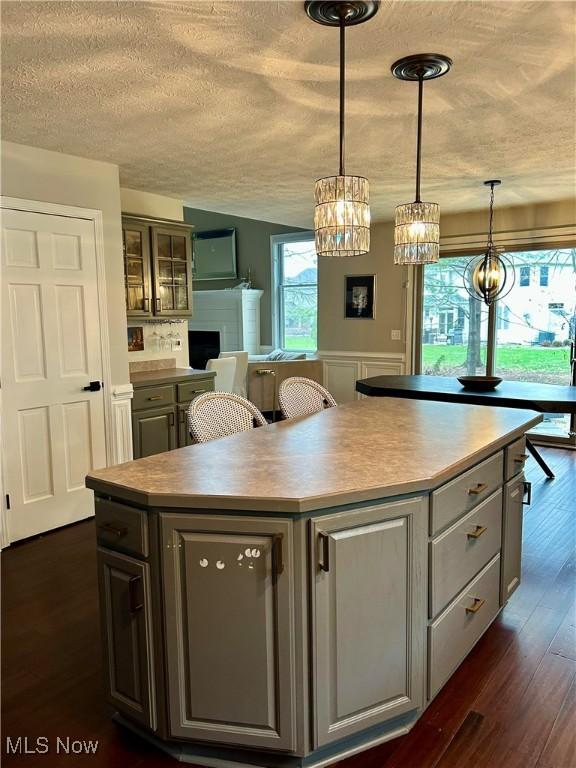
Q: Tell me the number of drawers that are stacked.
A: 3